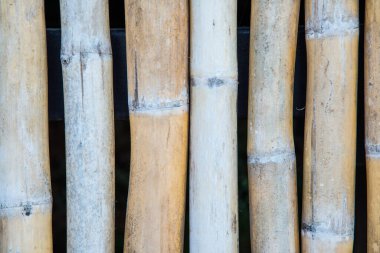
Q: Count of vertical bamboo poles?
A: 7